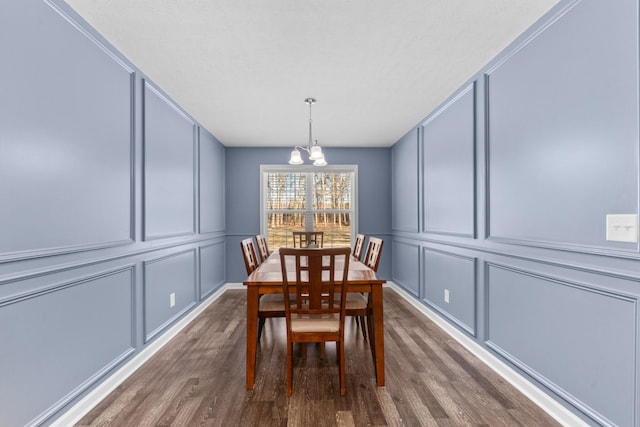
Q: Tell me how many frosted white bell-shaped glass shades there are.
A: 3